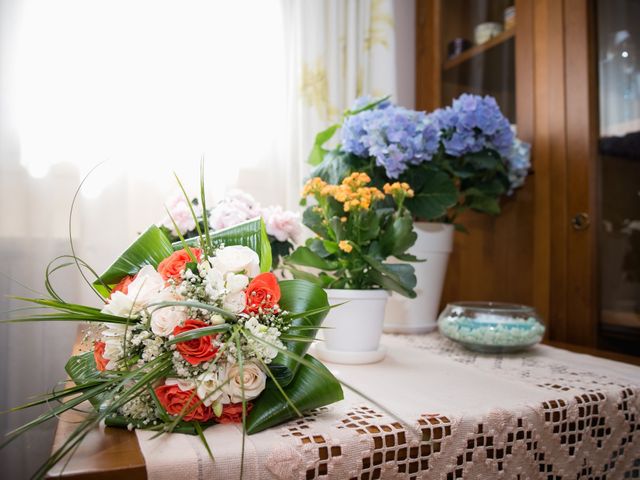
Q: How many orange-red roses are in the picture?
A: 7